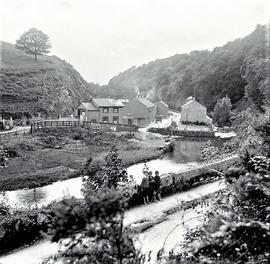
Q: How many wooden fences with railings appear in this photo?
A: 1